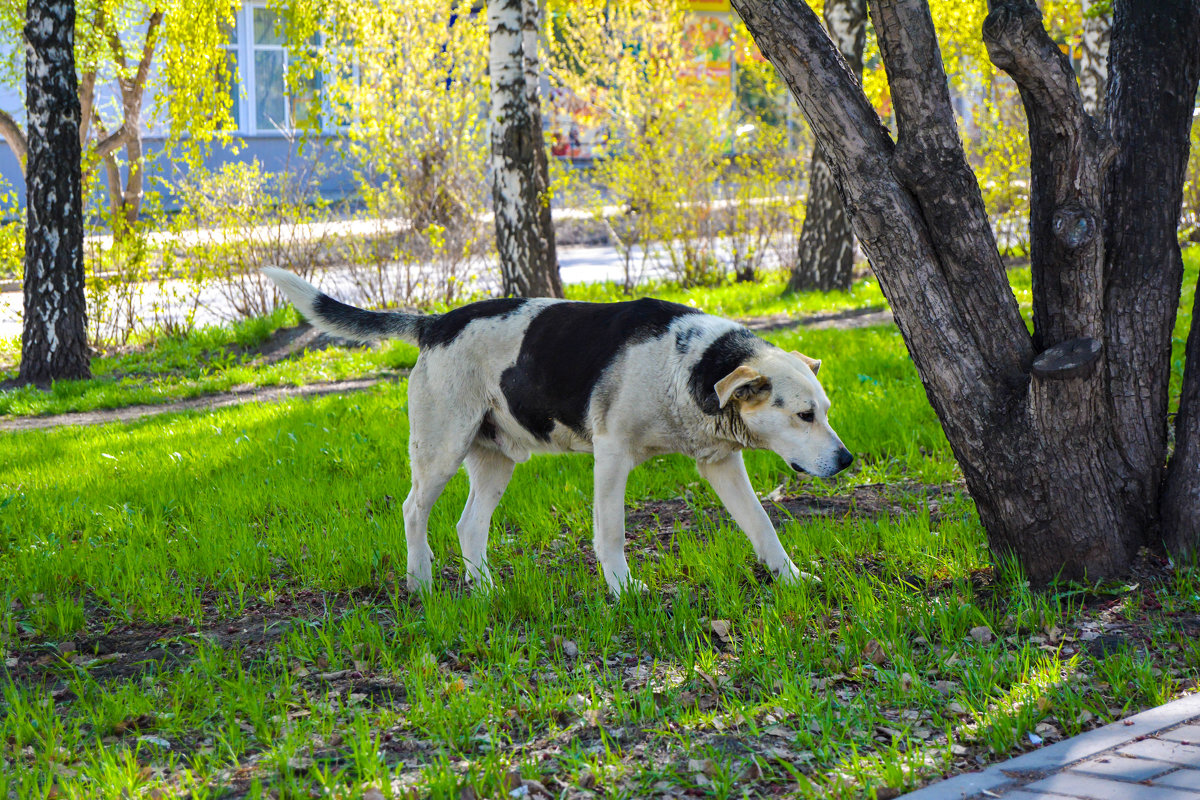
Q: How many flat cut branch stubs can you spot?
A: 2